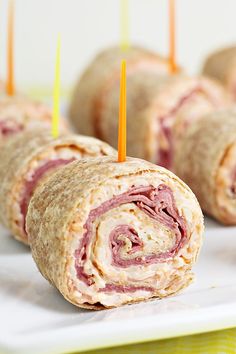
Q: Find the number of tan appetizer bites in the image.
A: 7